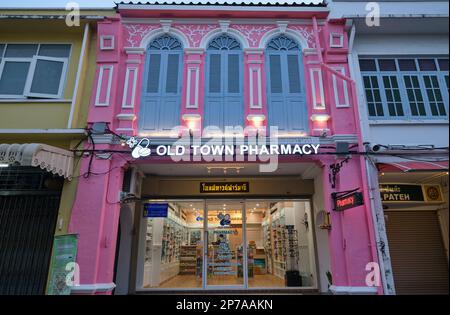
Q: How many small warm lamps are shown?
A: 3